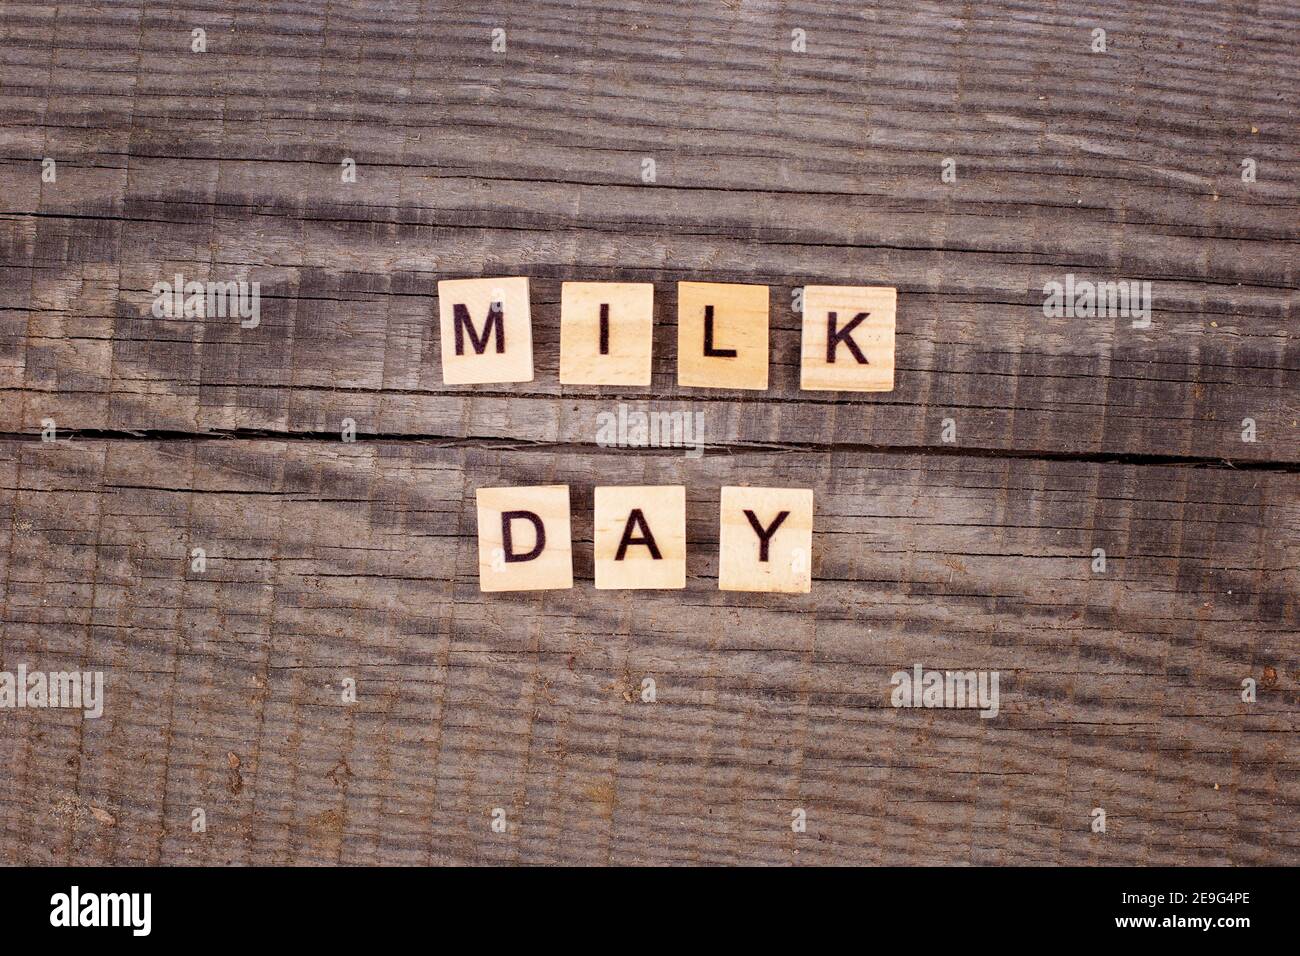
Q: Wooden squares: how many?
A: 7